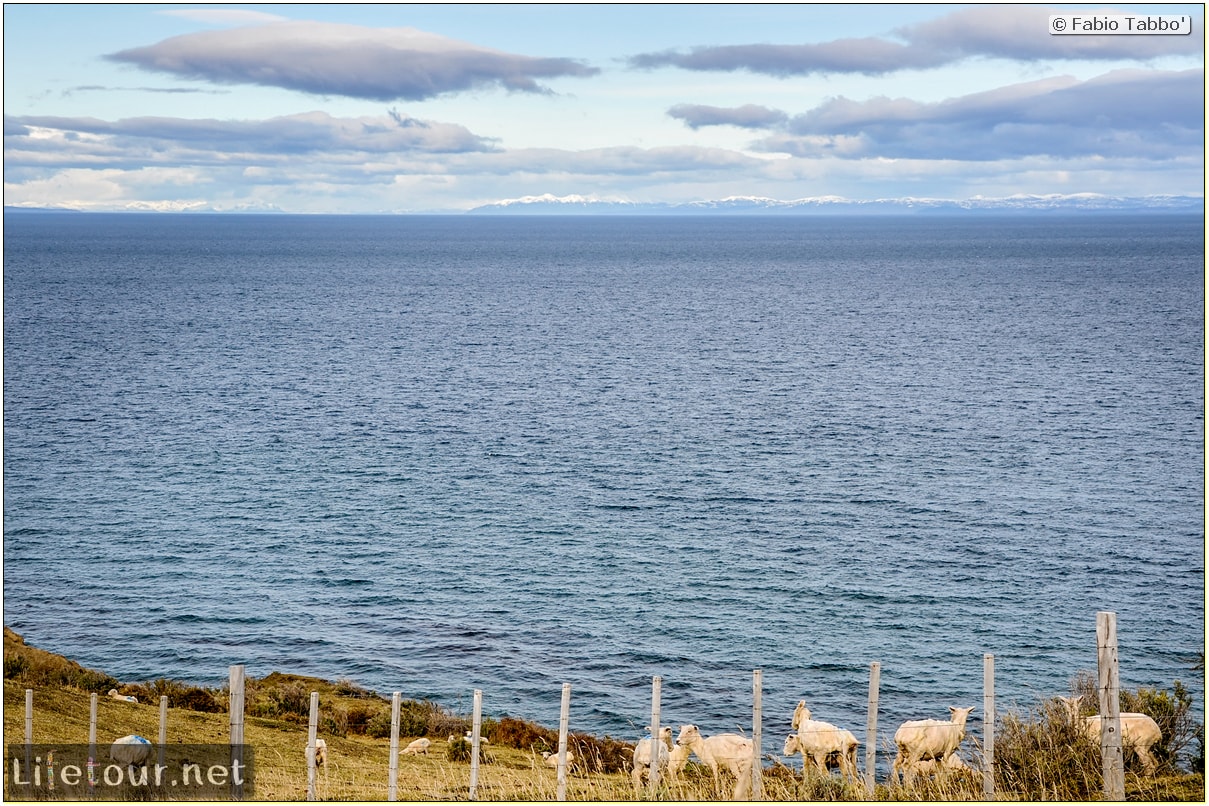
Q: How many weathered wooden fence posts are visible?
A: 13